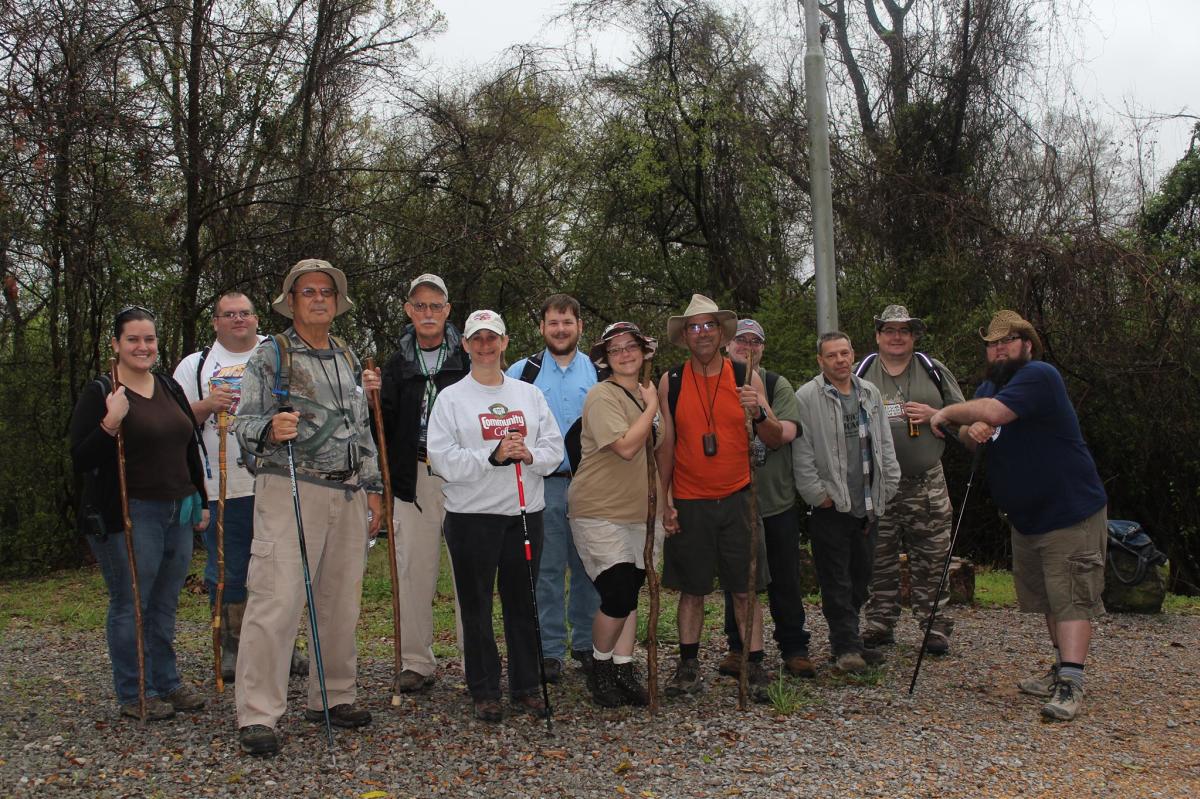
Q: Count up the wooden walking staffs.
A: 5